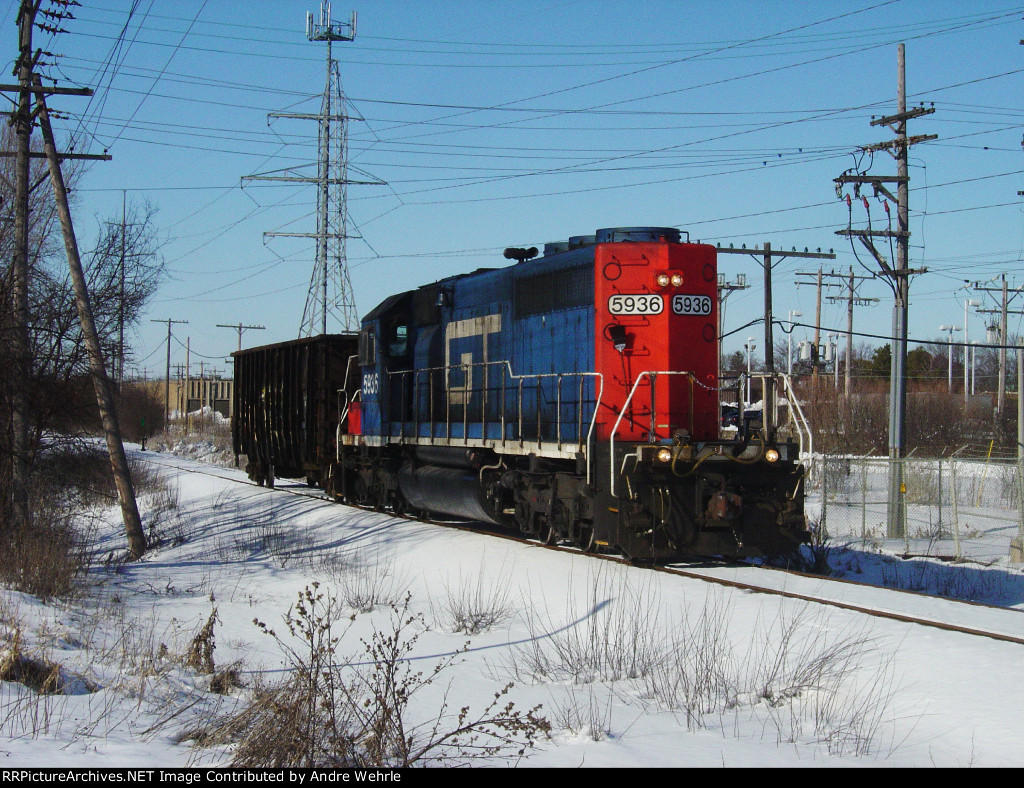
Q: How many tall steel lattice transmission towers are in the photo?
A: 1